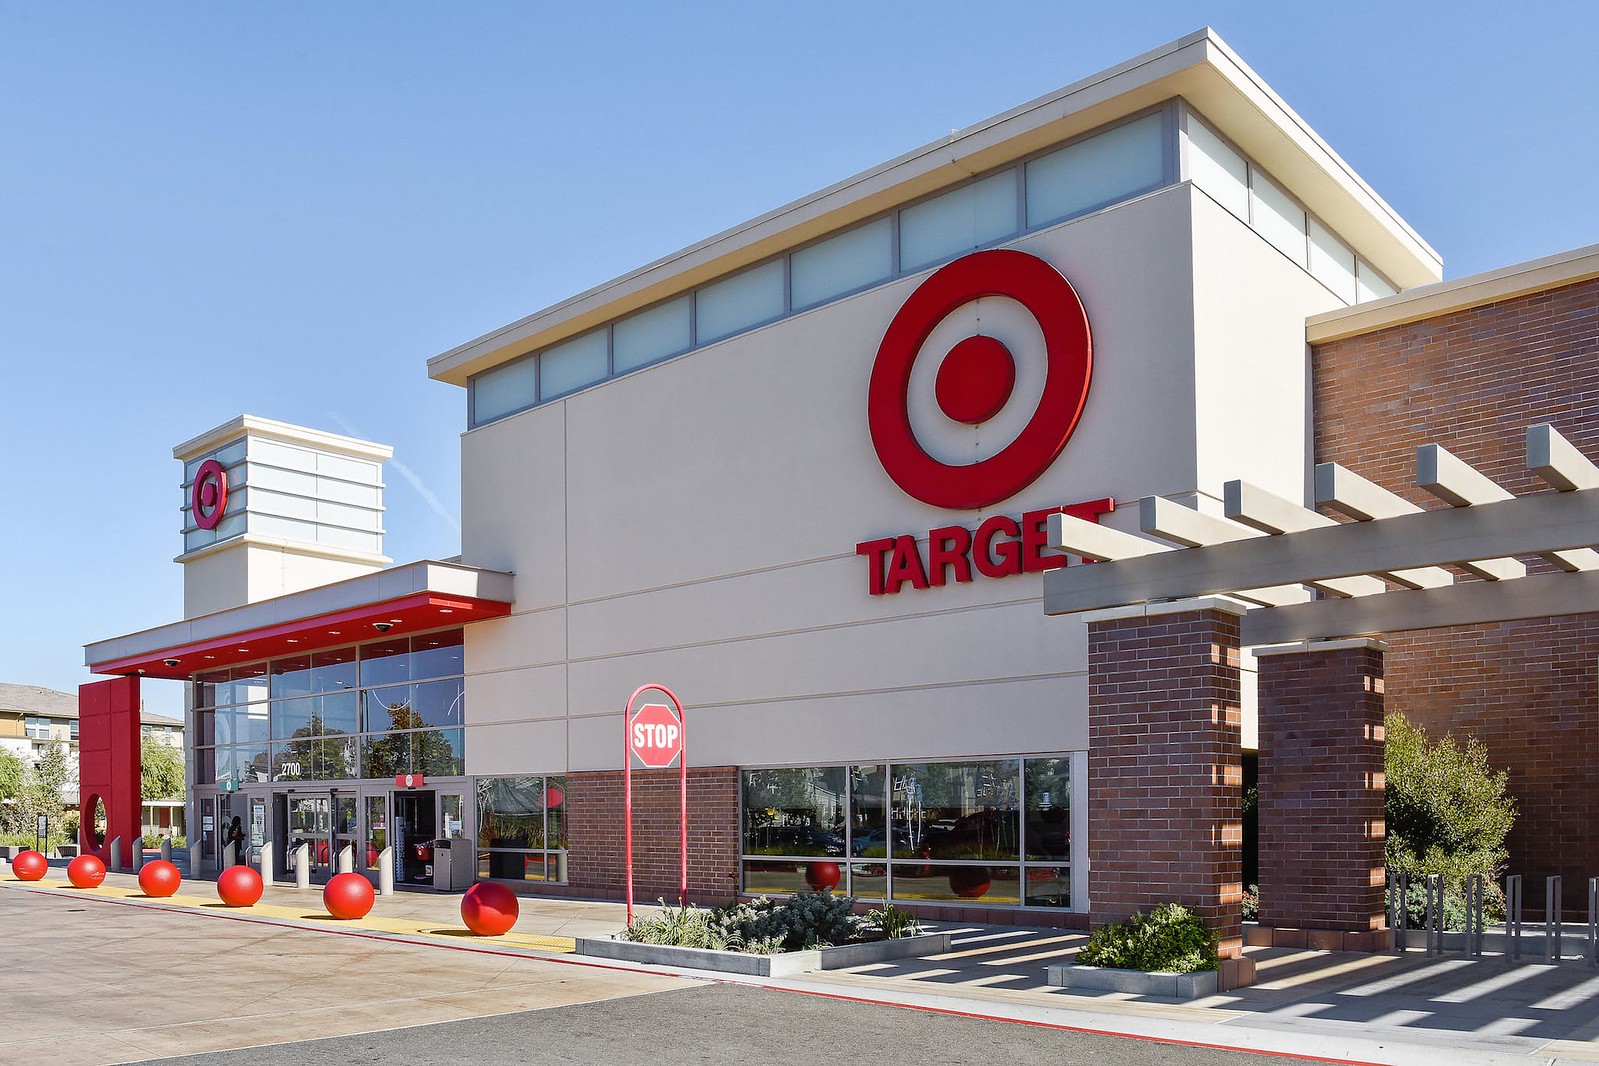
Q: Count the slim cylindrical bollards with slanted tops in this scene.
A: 9